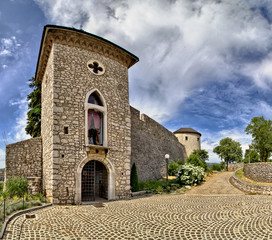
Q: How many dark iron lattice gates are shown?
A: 1